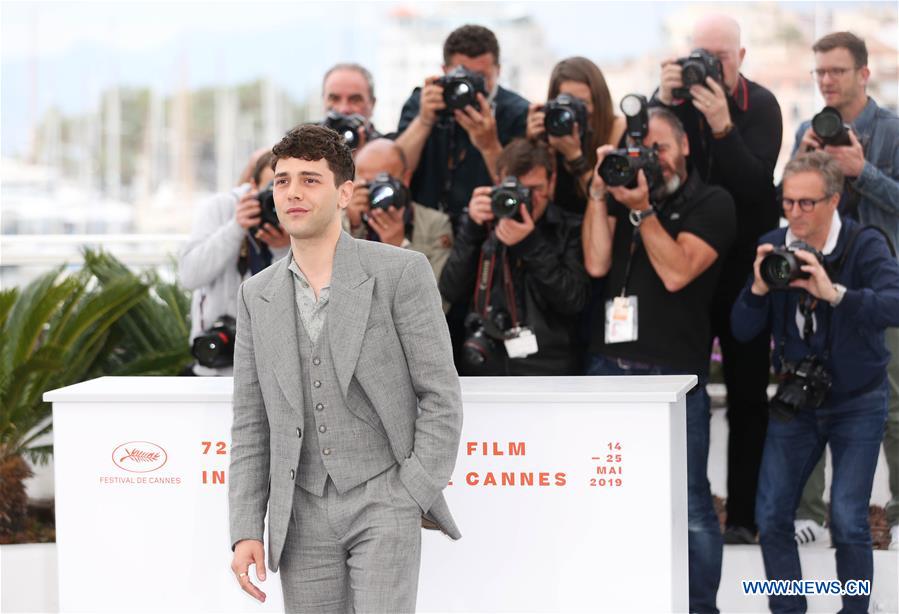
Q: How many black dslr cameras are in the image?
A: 13